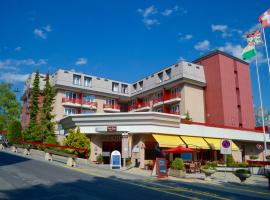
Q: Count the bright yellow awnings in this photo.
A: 3